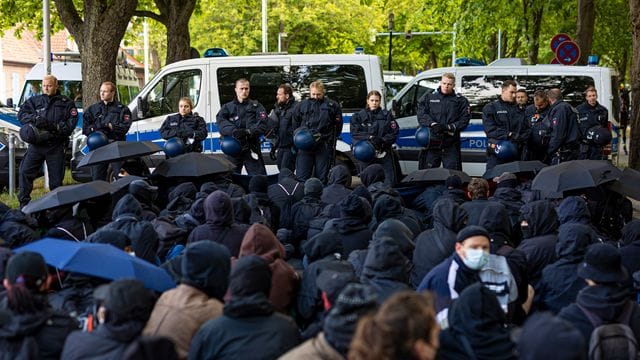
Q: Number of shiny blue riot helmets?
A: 7